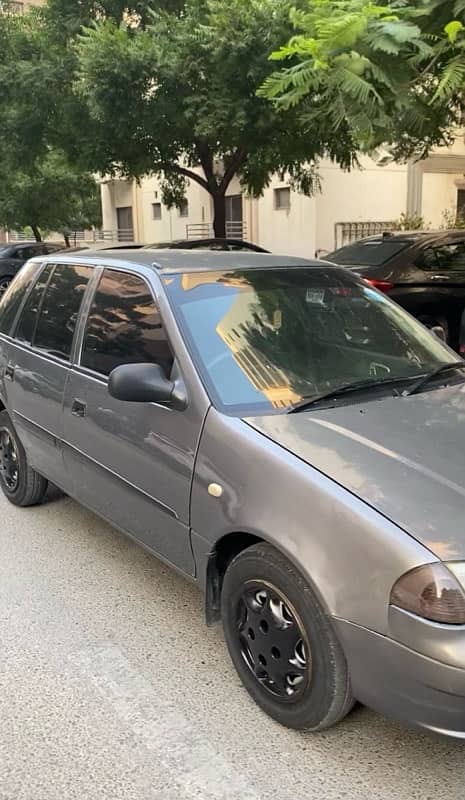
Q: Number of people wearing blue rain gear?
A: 0